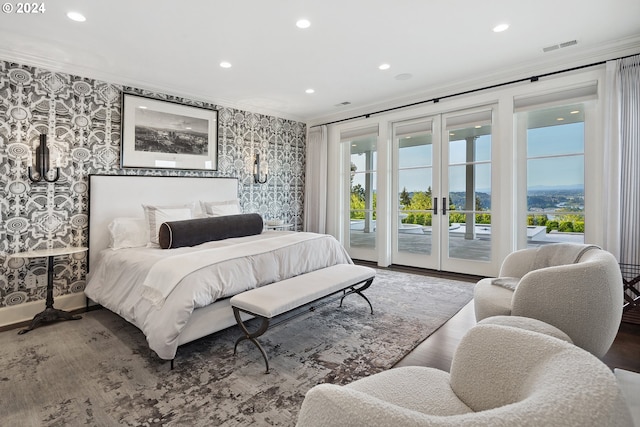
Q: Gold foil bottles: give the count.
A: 0